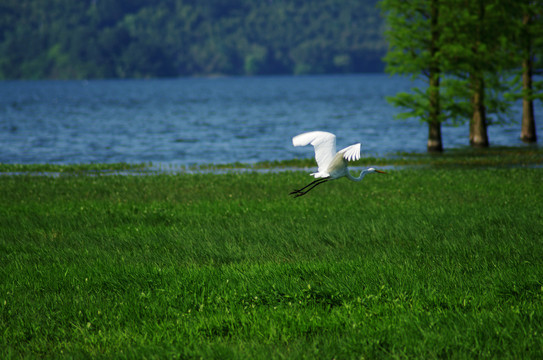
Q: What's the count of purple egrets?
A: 0